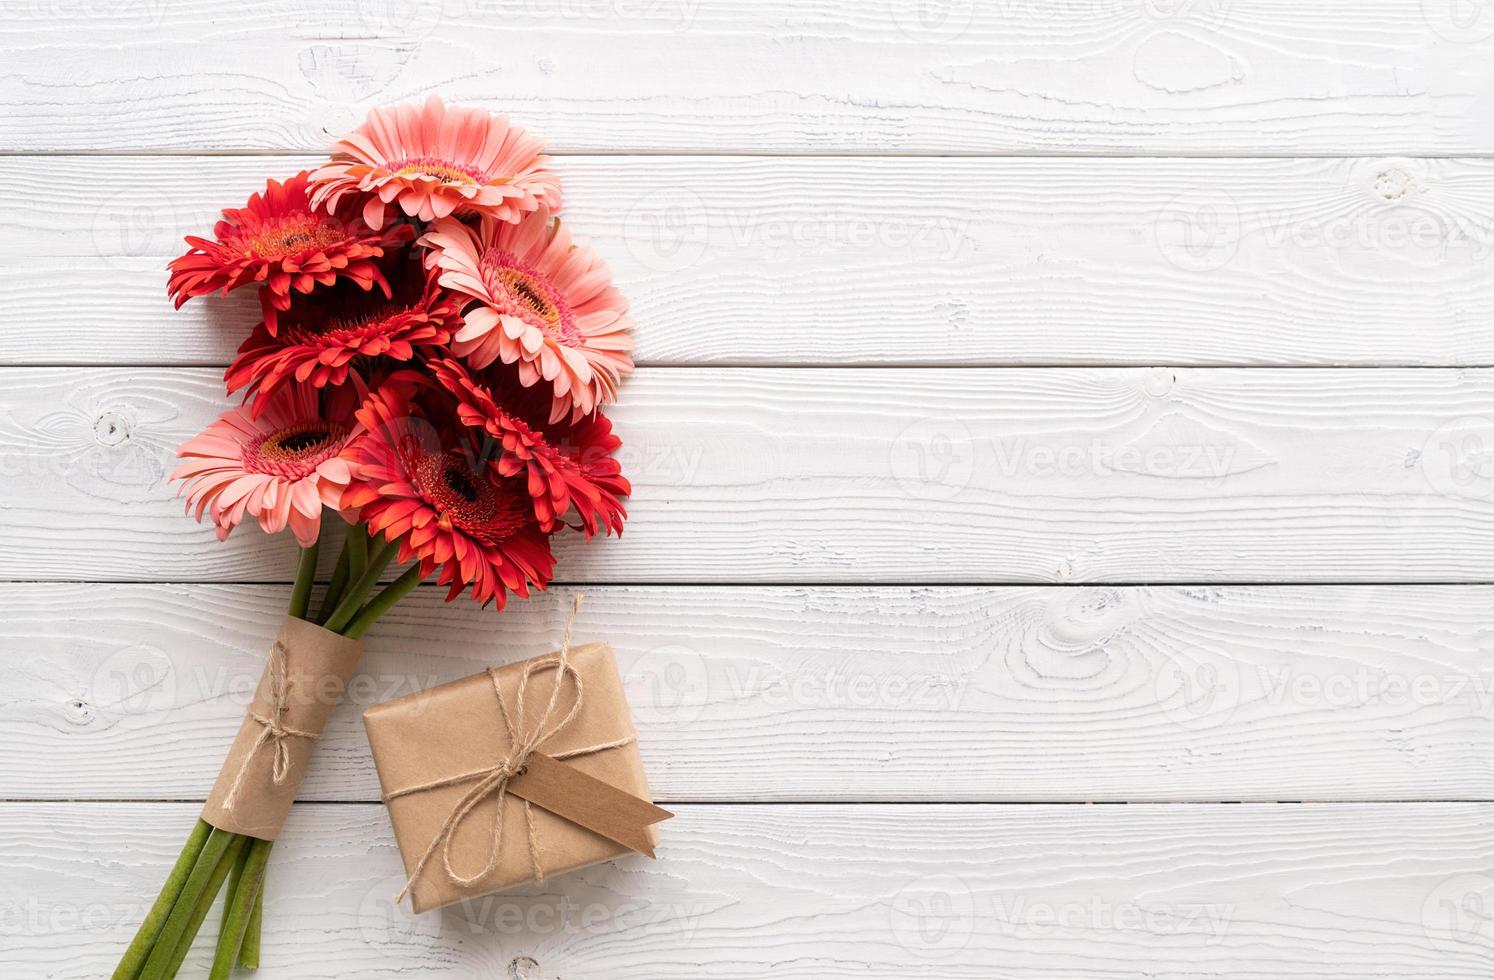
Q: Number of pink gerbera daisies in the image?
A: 3